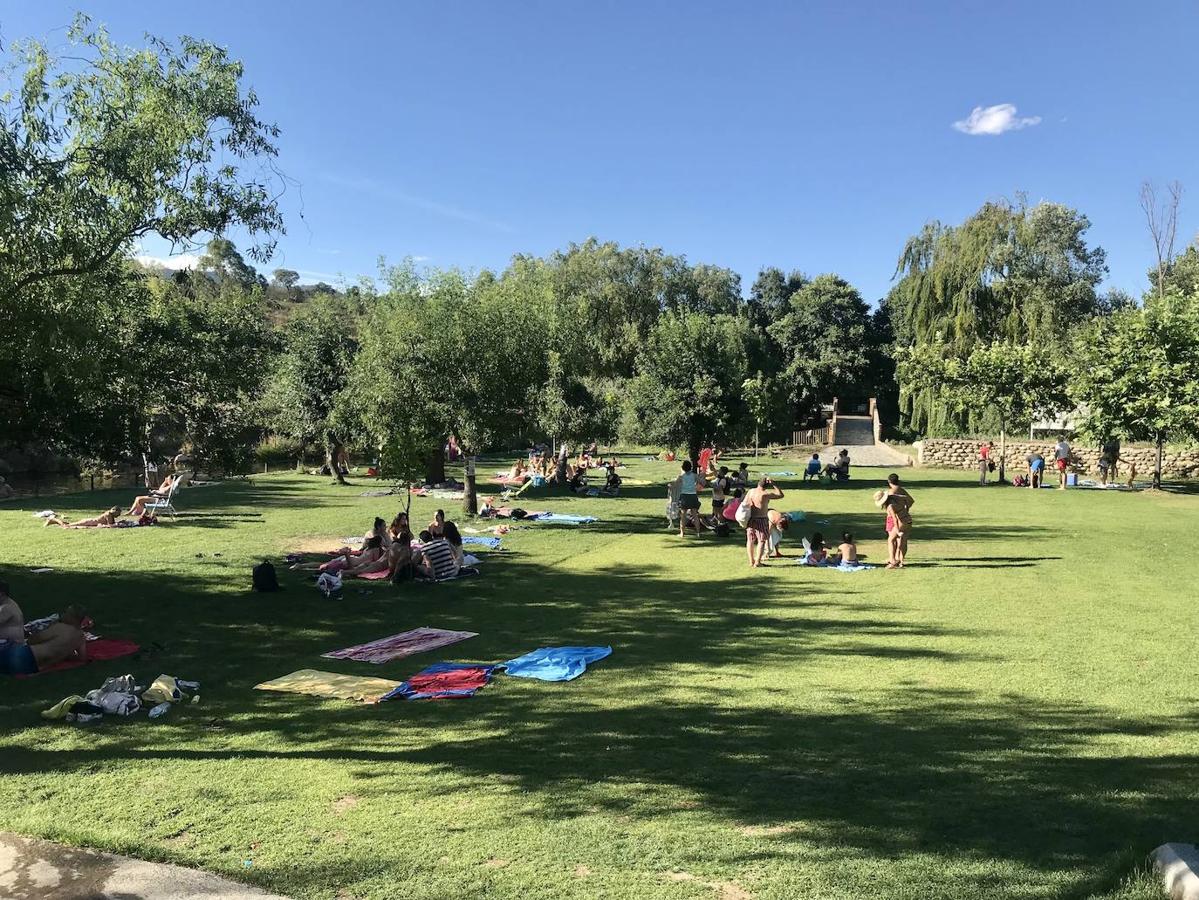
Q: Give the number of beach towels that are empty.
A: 4